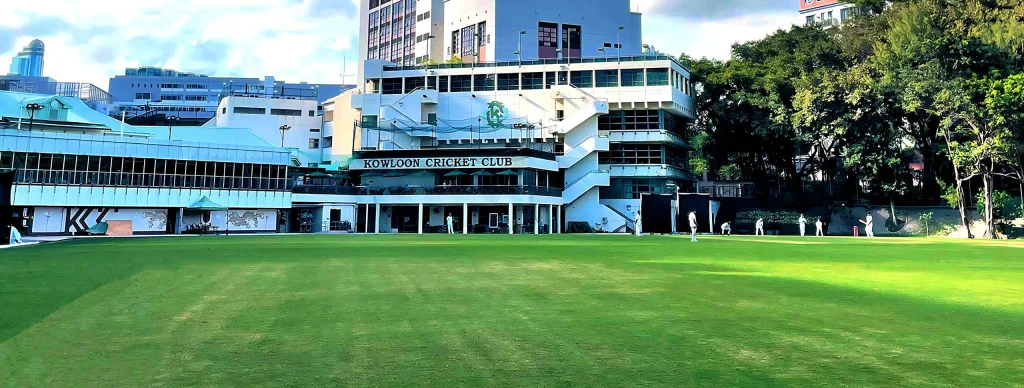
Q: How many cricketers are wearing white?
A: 8